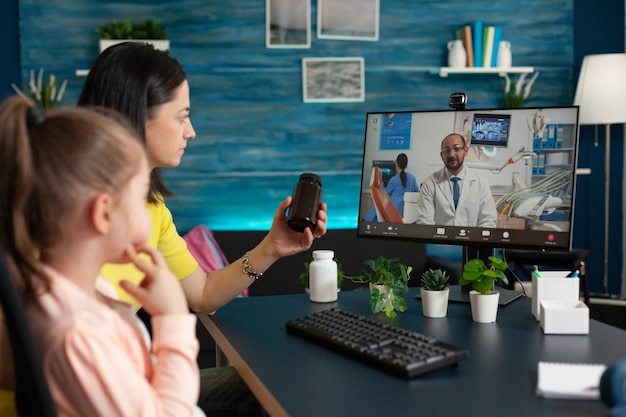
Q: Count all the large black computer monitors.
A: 1